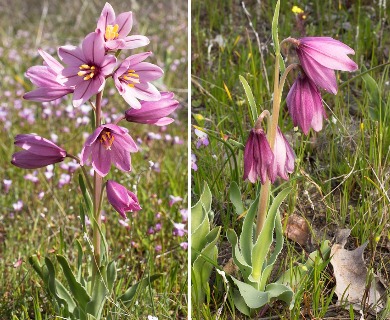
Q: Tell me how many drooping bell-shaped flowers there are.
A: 4